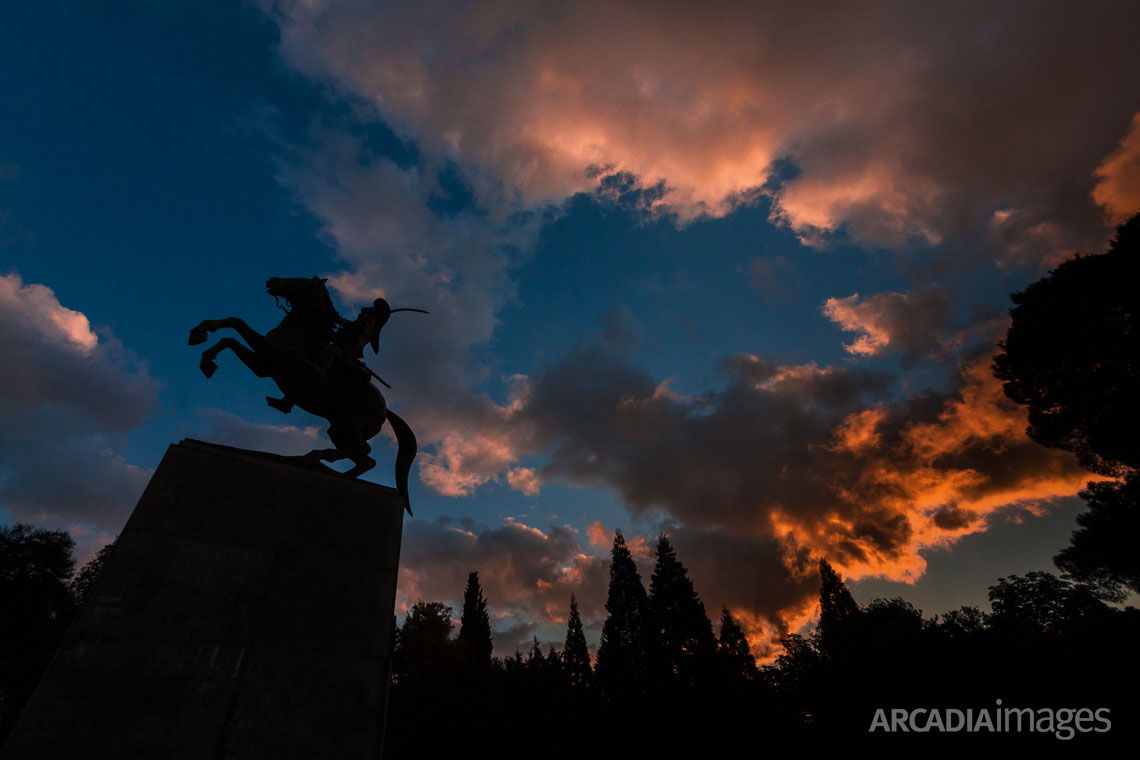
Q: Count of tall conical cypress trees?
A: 6